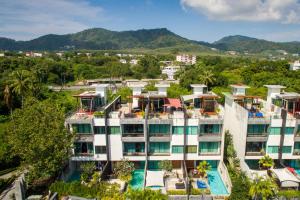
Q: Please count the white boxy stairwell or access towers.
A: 6